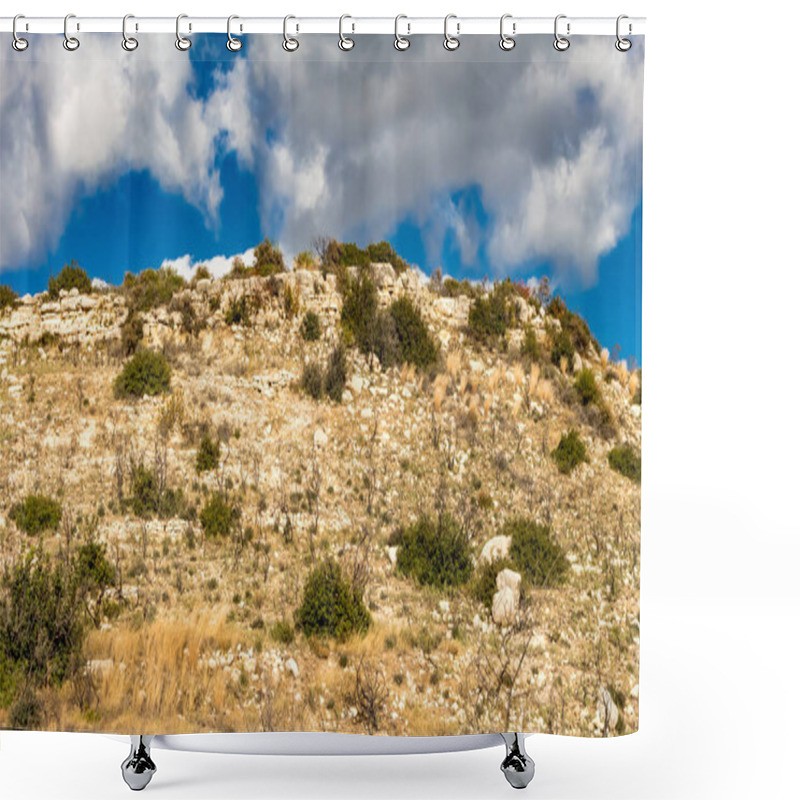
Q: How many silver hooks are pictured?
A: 12